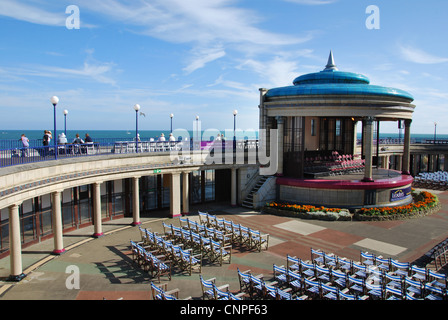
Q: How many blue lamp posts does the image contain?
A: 7